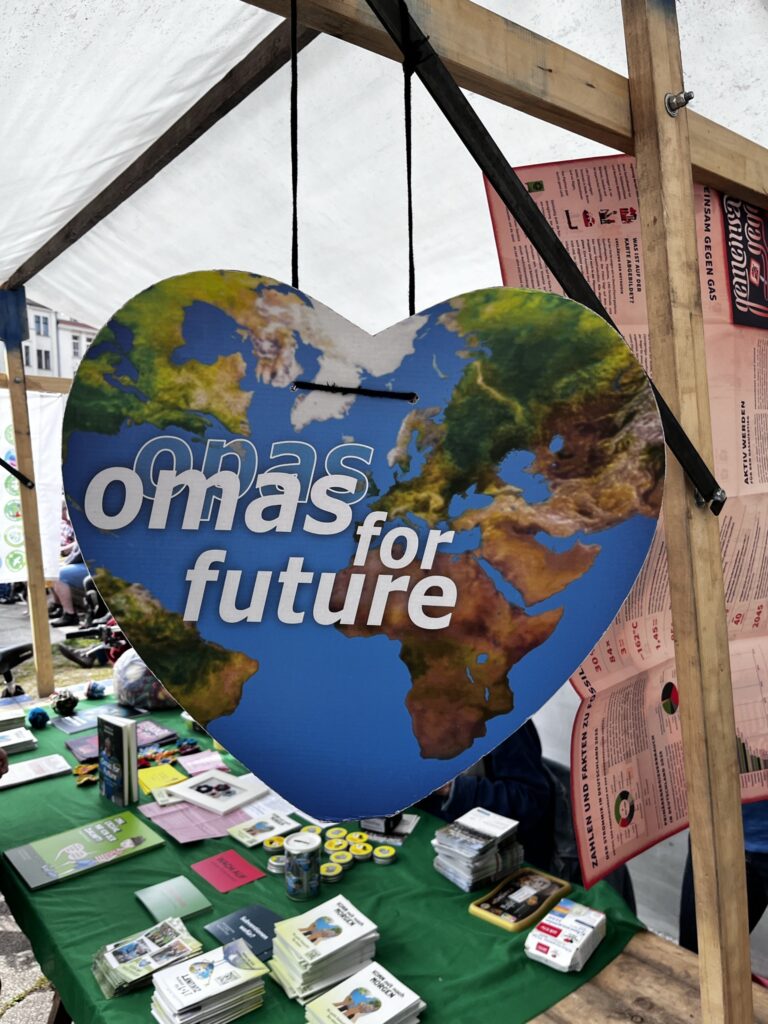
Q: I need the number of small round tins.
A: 10